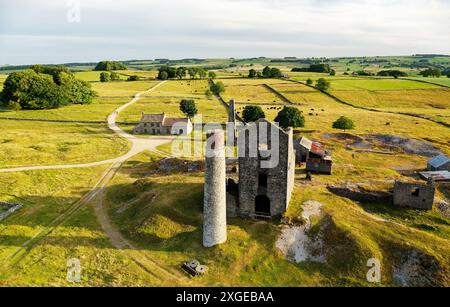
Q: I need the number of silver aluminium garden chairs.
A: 0